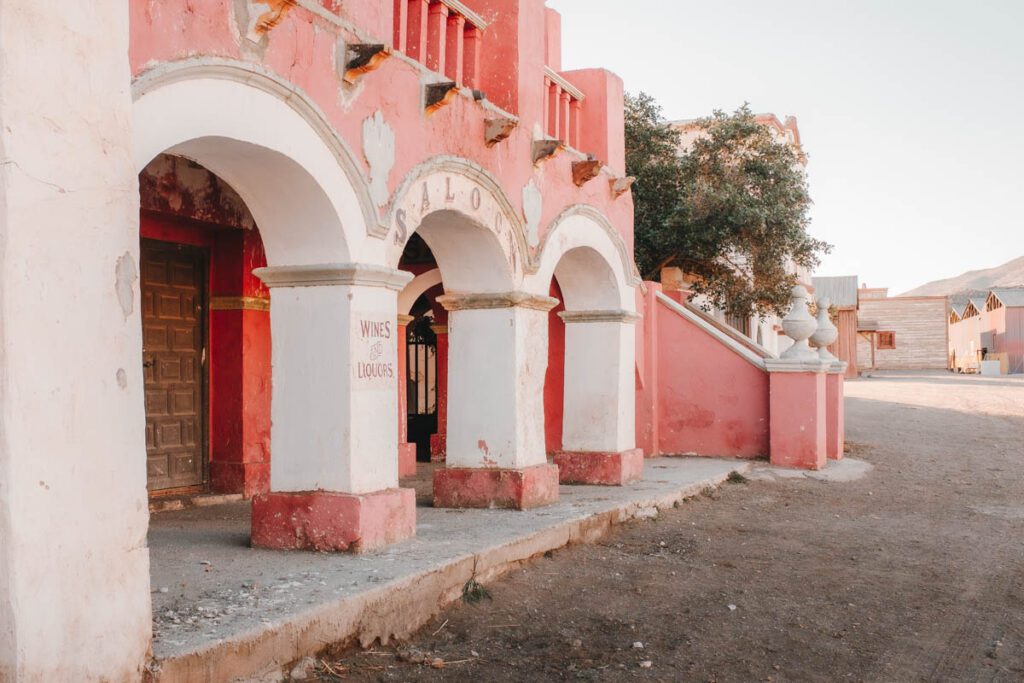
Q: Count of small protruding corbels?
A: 7